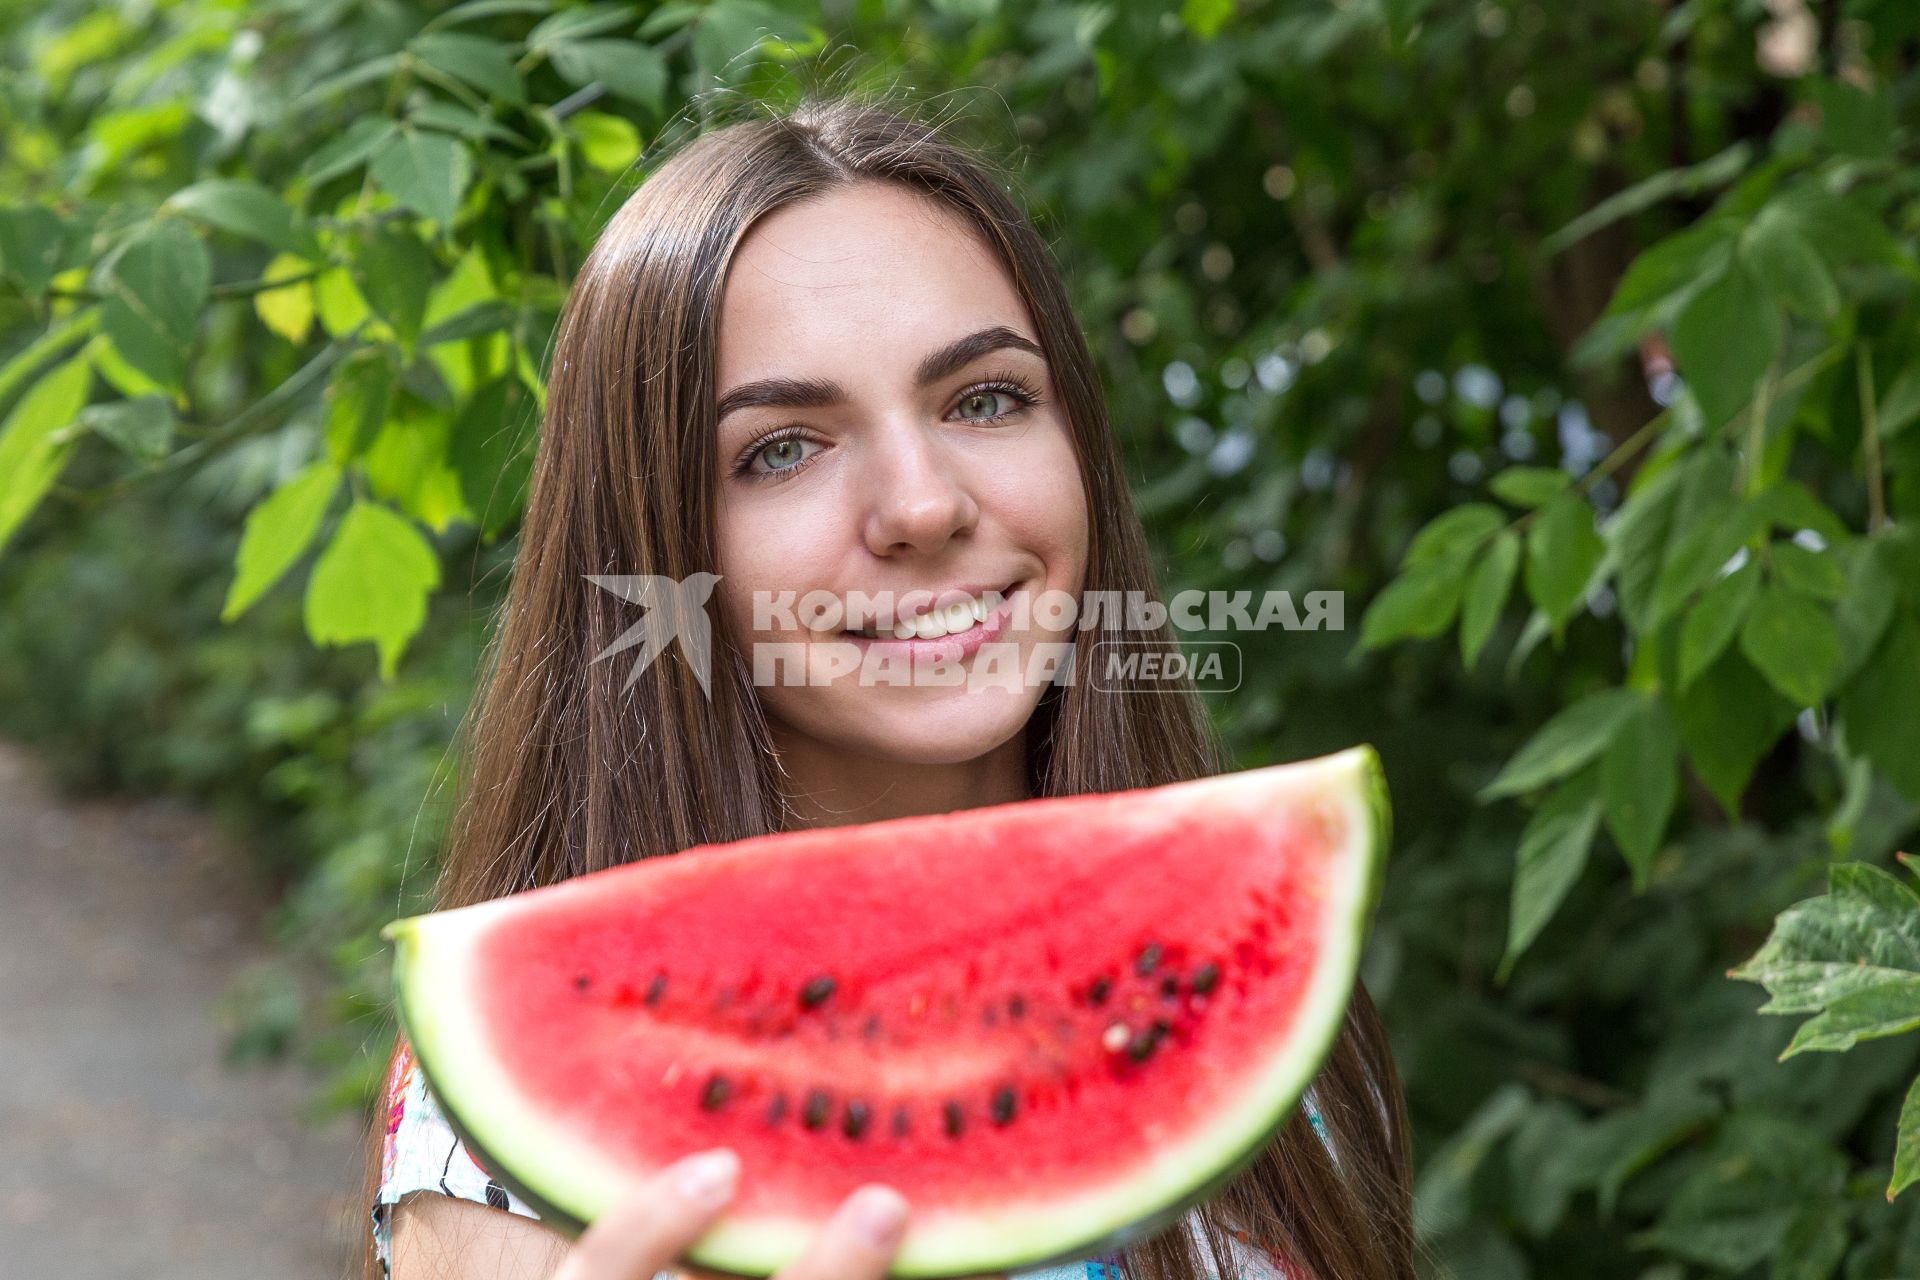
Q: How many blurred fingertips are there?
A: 2